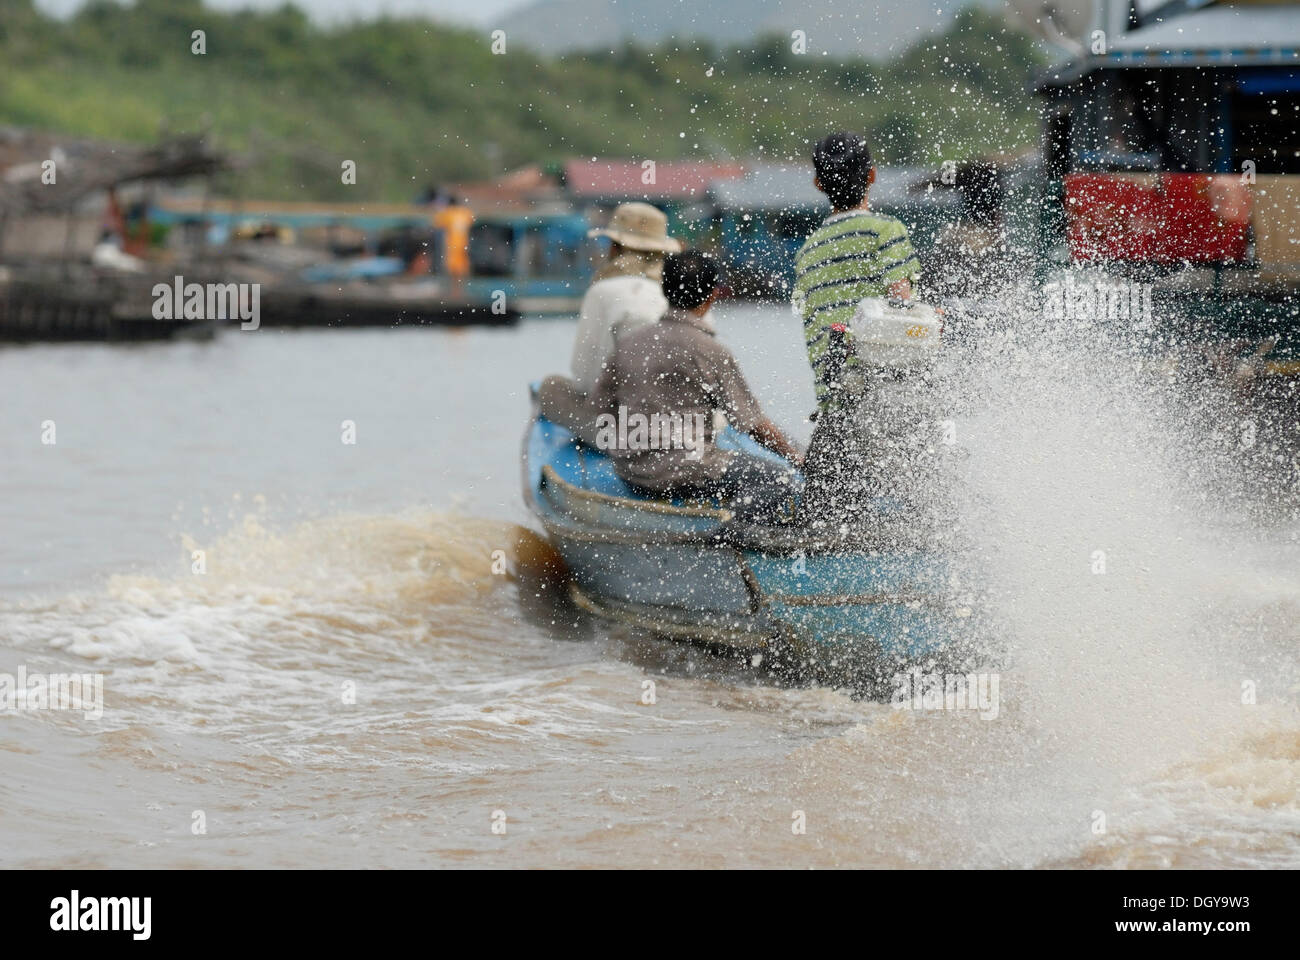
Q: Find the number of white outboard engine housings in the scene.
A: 1